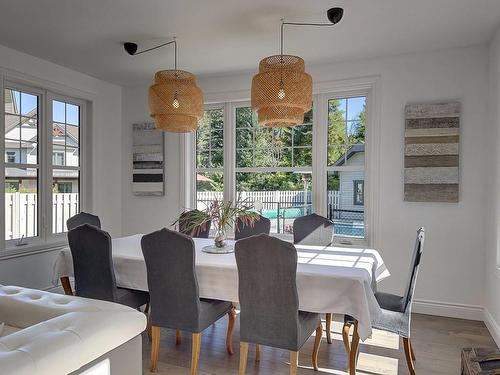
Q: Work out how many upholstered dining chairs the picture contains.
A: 8